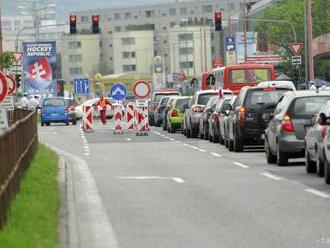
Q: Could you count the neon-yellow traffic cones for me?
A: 0